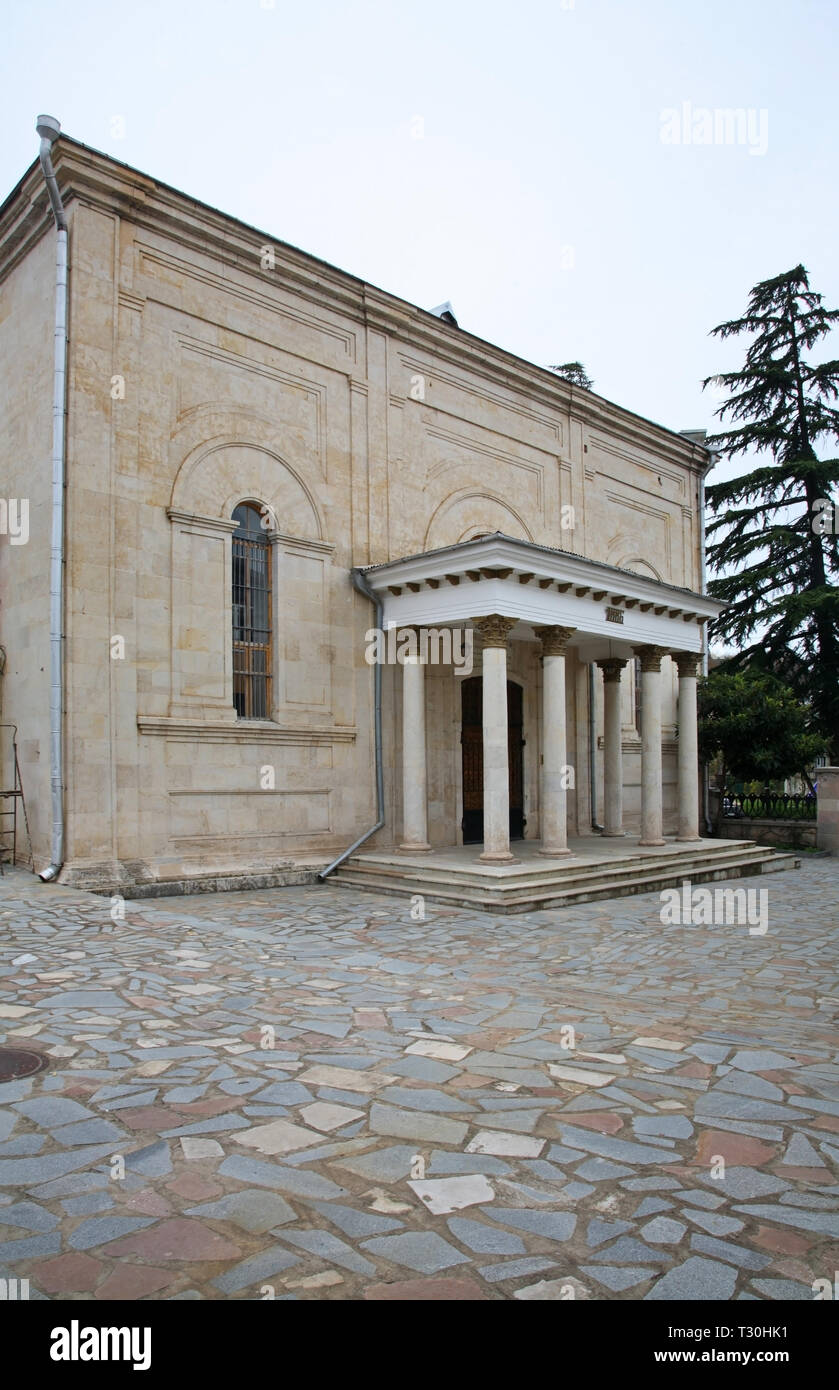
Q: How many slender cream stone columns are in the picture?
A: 6